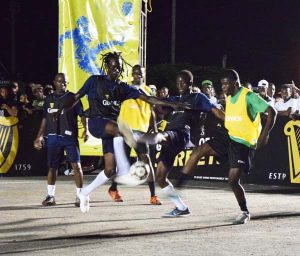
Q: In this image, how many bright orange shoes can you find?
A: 2